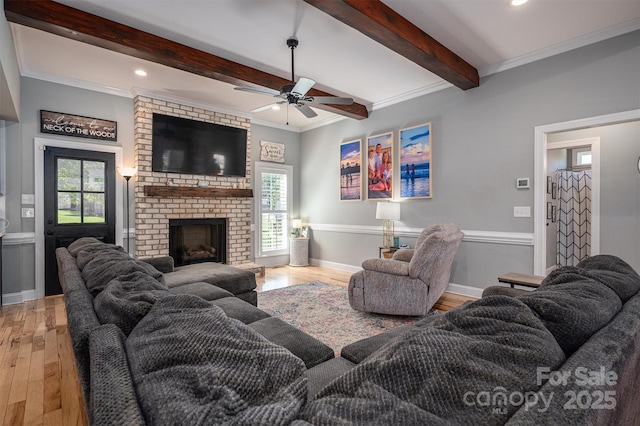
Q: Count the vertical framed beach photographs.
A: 3